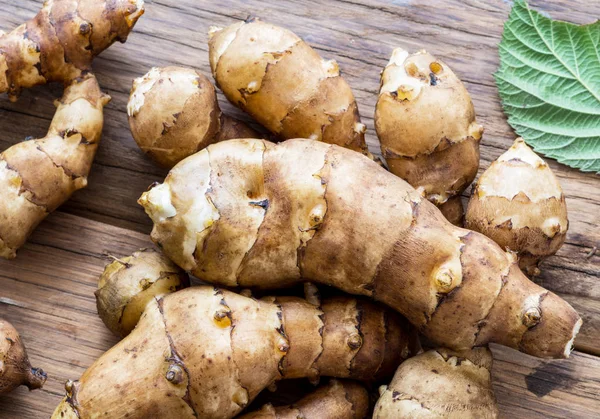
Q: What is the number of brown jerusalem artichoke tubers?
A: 12